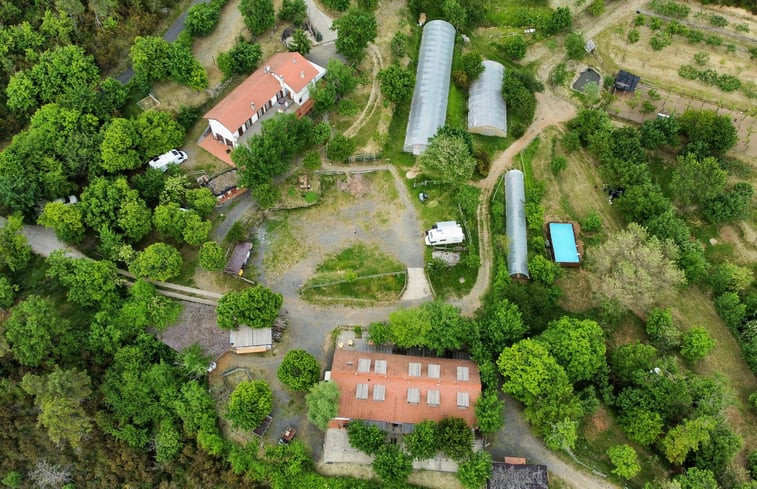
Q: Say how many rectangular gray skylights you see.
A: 10